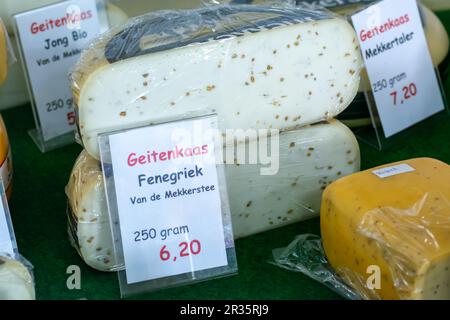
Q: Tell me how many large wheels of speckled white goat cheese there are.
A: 2